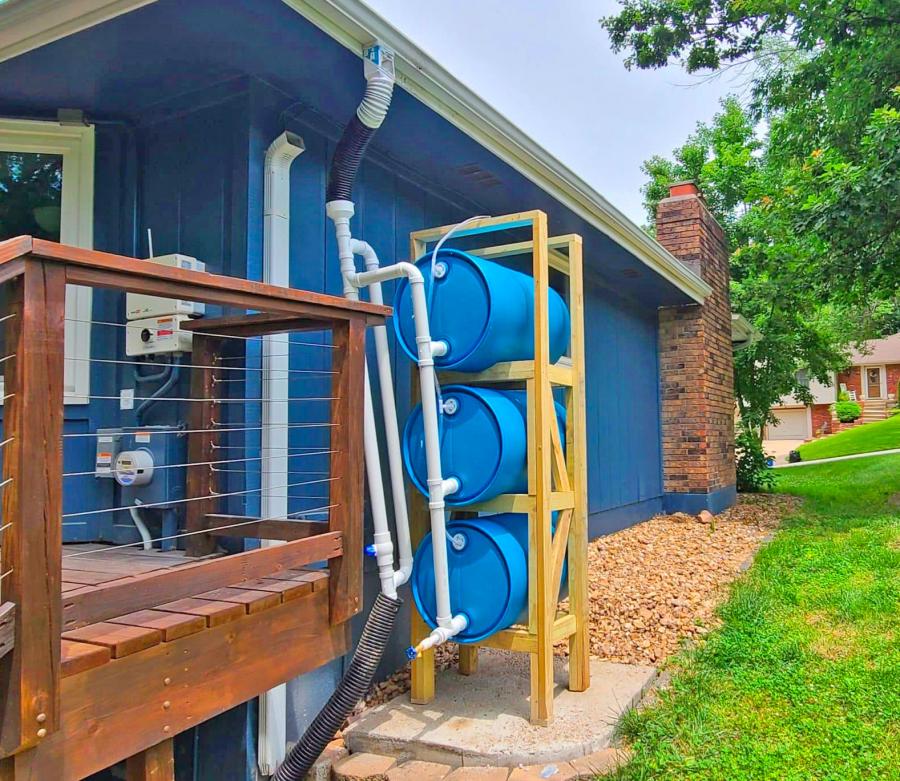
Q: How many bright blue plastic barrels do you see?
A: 3